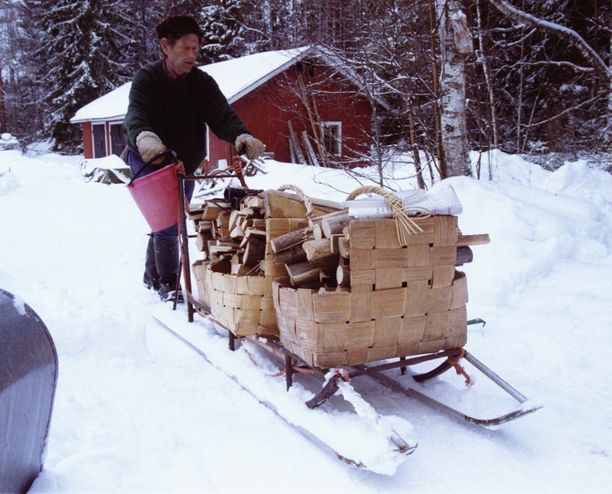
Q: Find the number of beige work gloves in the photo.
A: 2